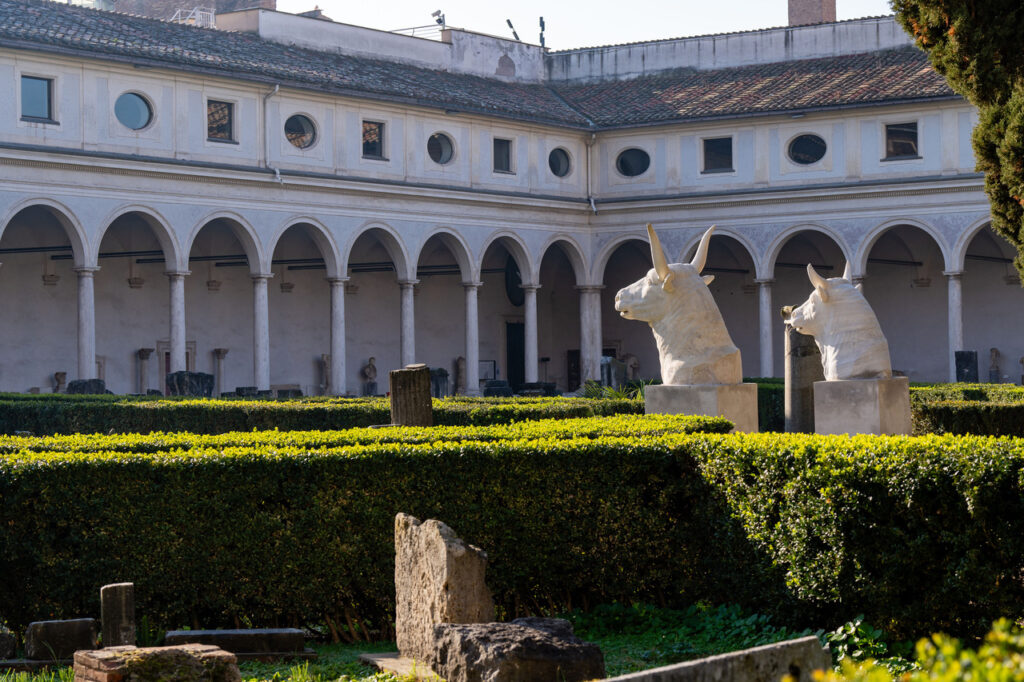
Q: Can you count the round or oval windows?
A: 6